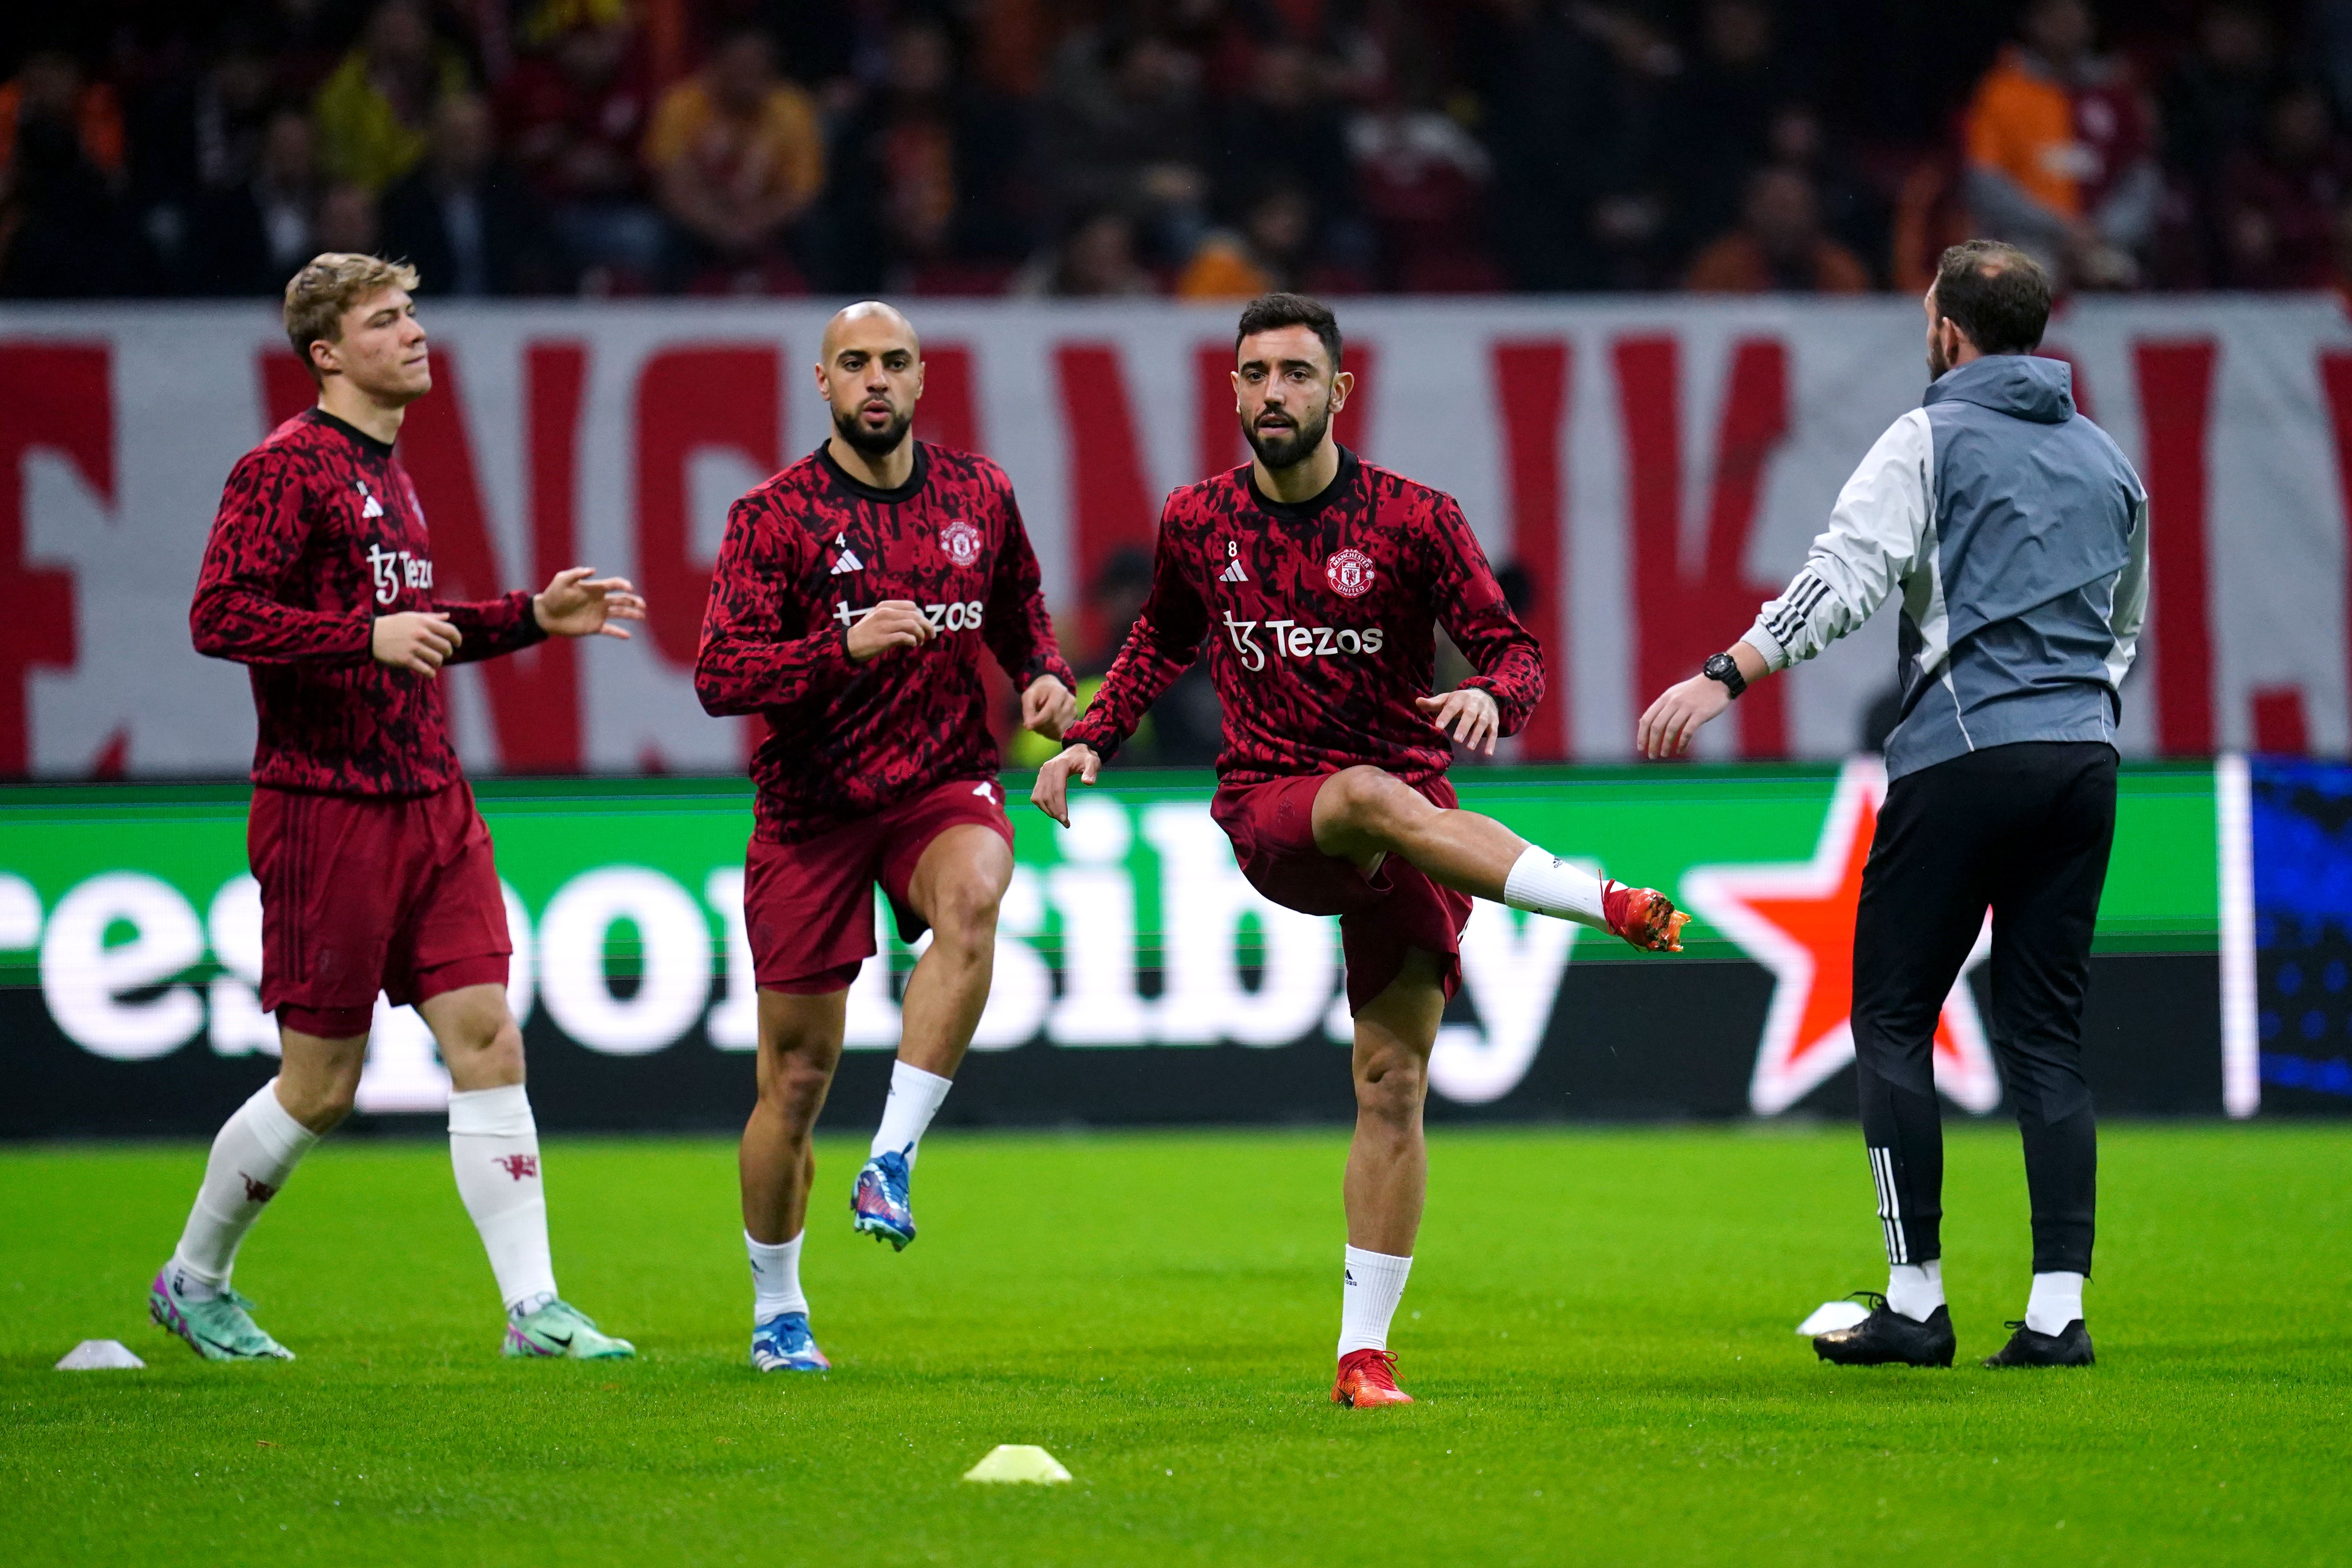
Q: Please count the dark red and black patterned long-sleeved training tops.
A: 3